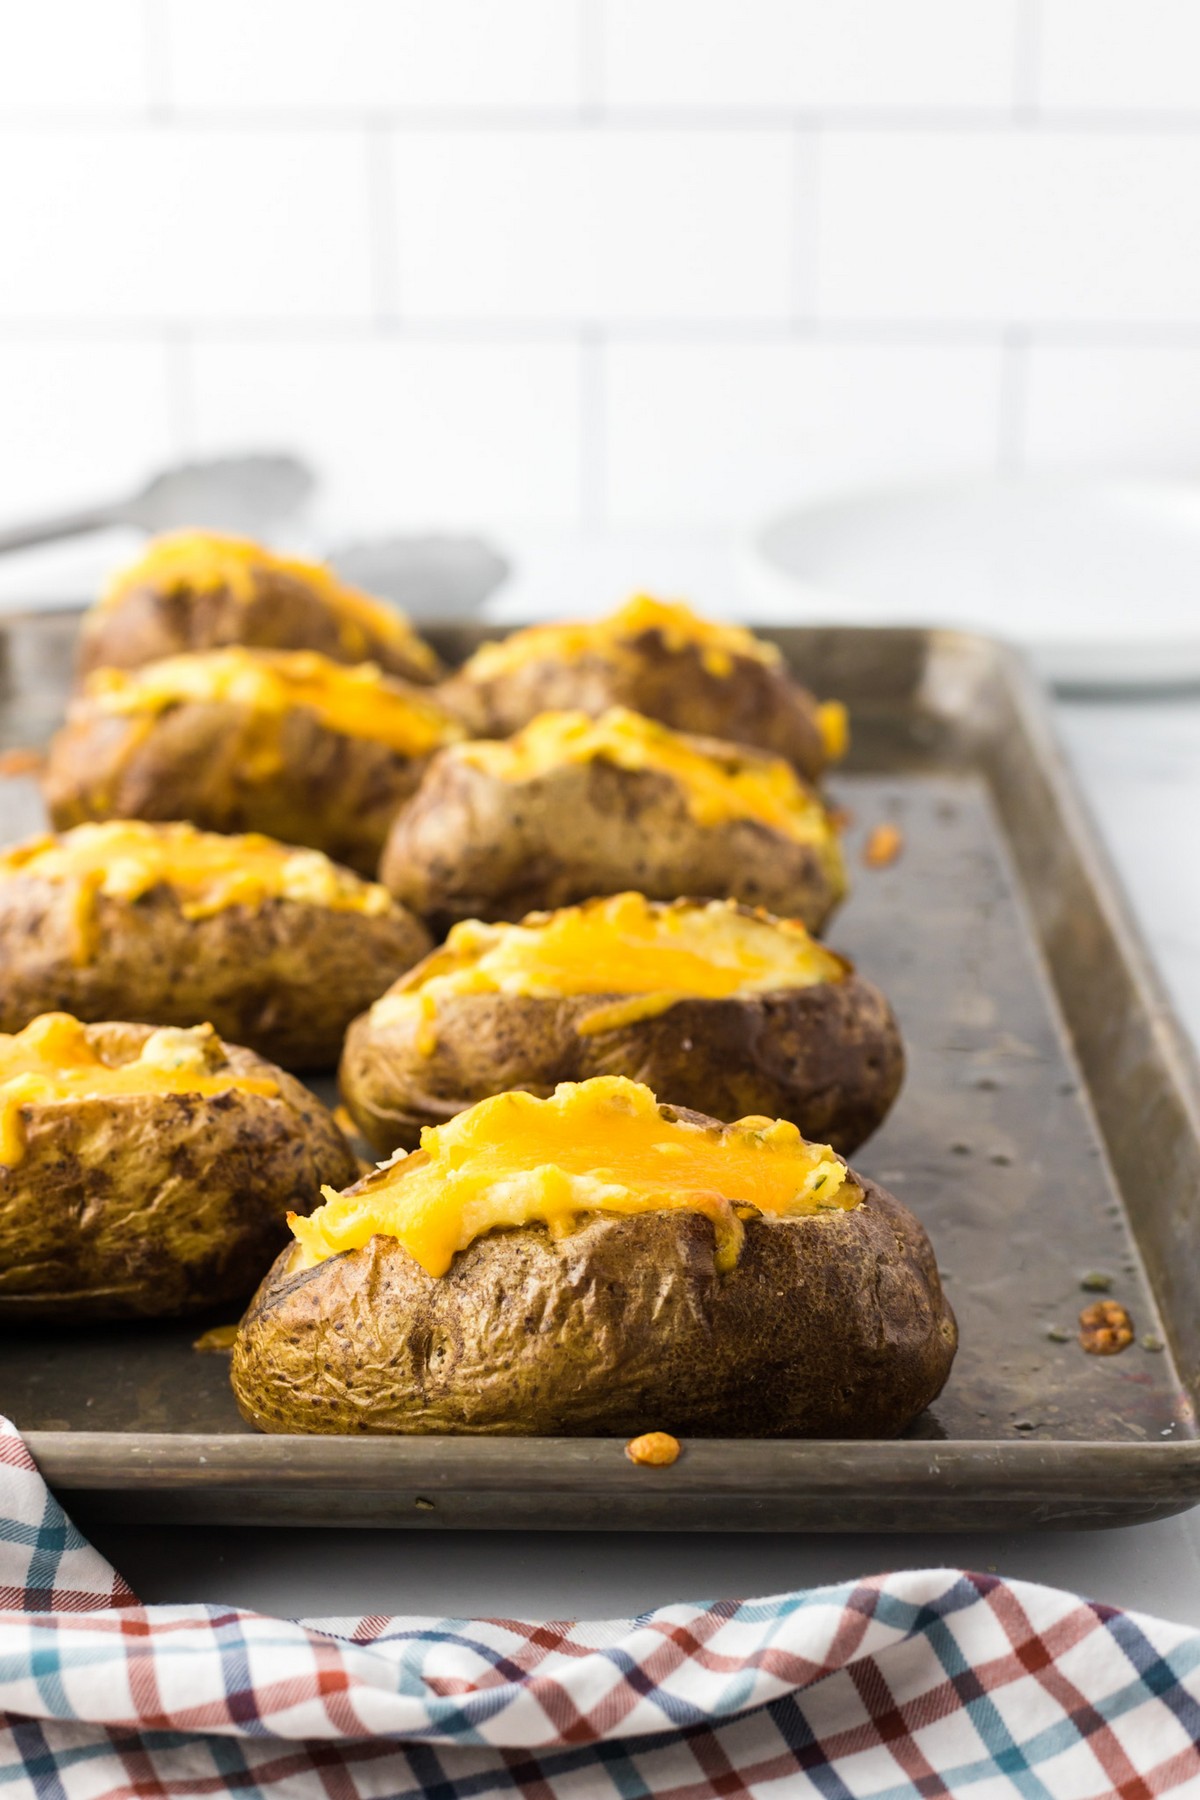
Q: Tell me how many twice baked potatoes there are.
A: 8